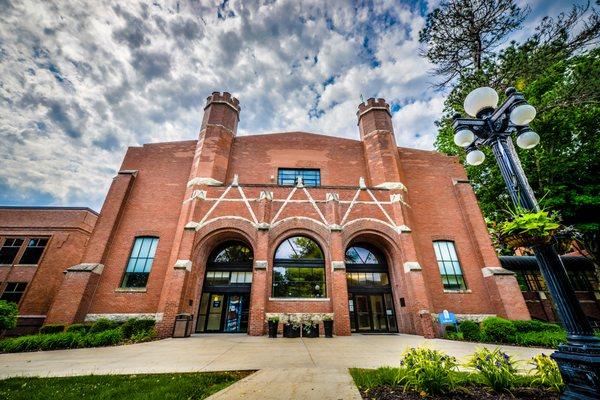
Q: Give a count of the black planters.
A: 4